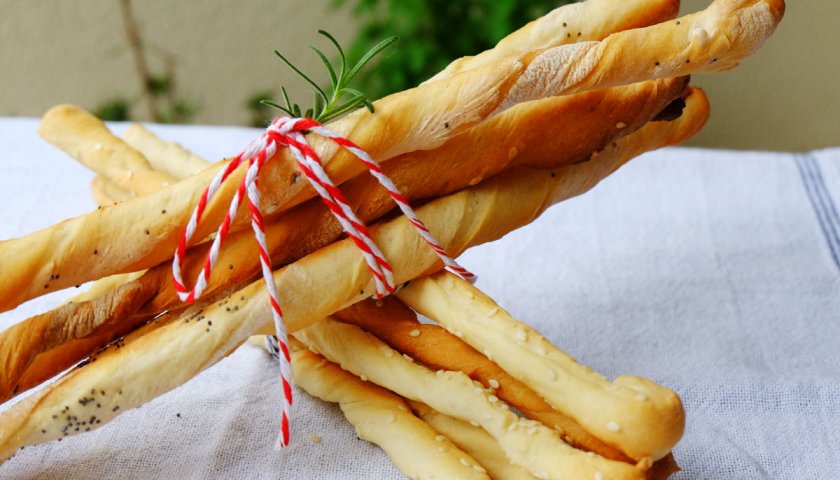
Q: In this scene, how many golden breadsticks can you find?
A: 9